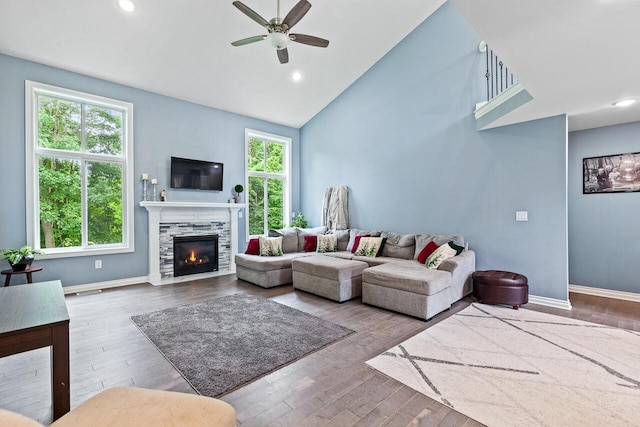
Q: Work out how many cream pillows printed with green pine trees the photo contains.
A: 4